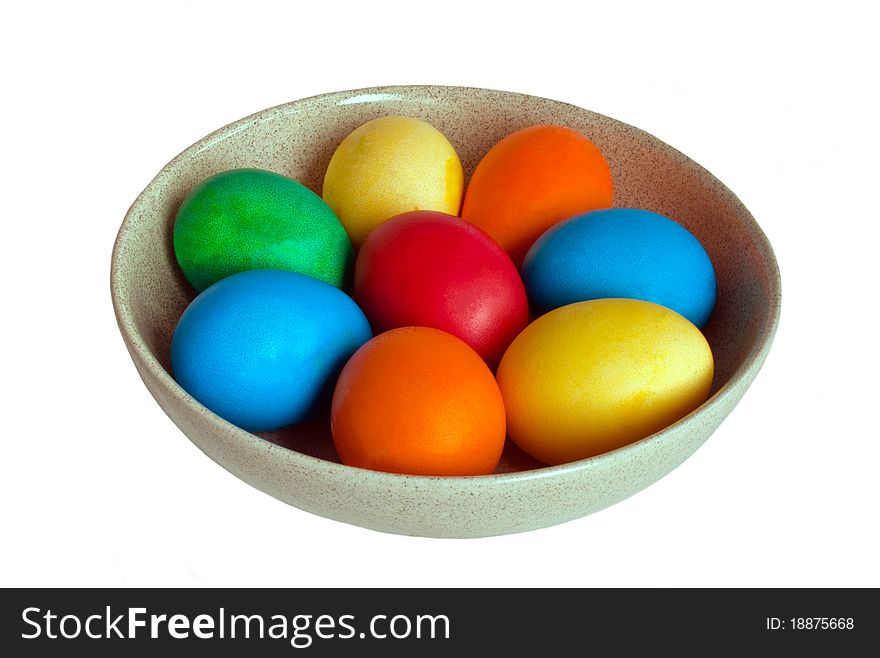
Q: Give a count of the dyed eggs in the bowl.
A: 8